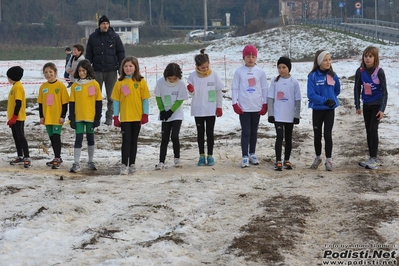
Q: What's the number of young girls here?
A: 10